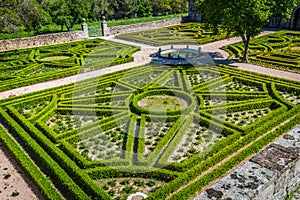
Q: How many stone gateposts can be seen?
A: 2